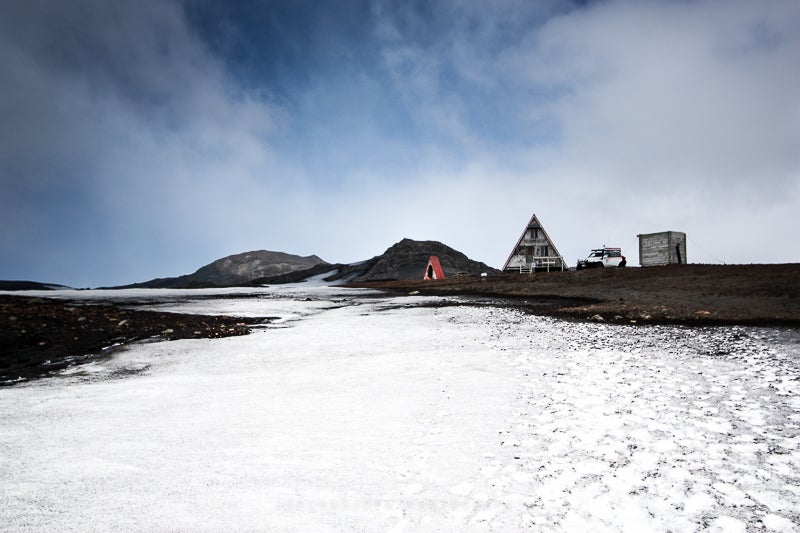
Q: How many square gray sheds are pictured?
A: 1